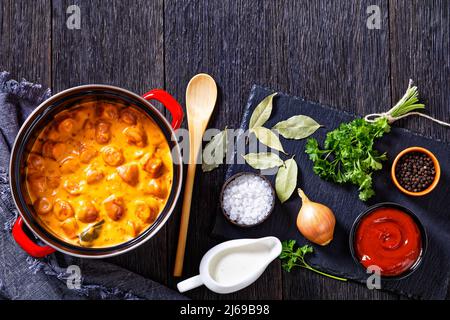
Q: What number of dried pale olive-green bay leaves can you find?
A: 6